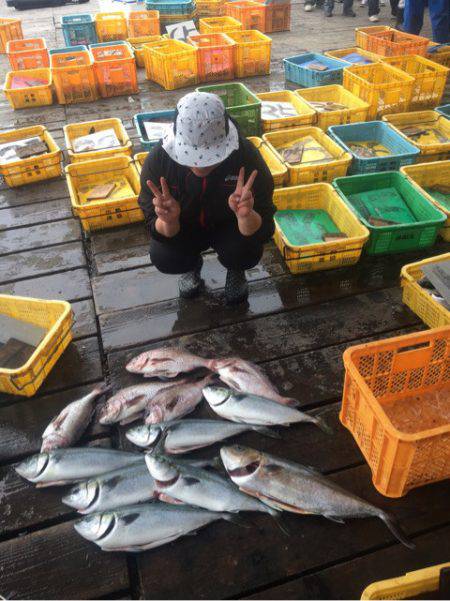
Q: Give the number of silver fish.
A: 7